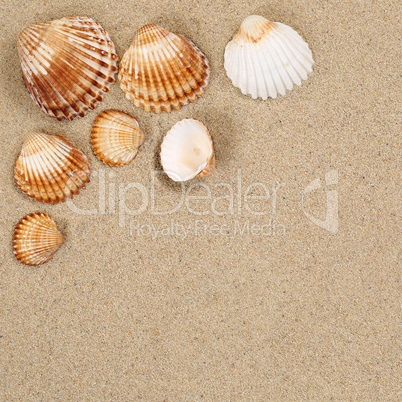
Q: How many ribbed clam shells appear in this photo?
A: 7